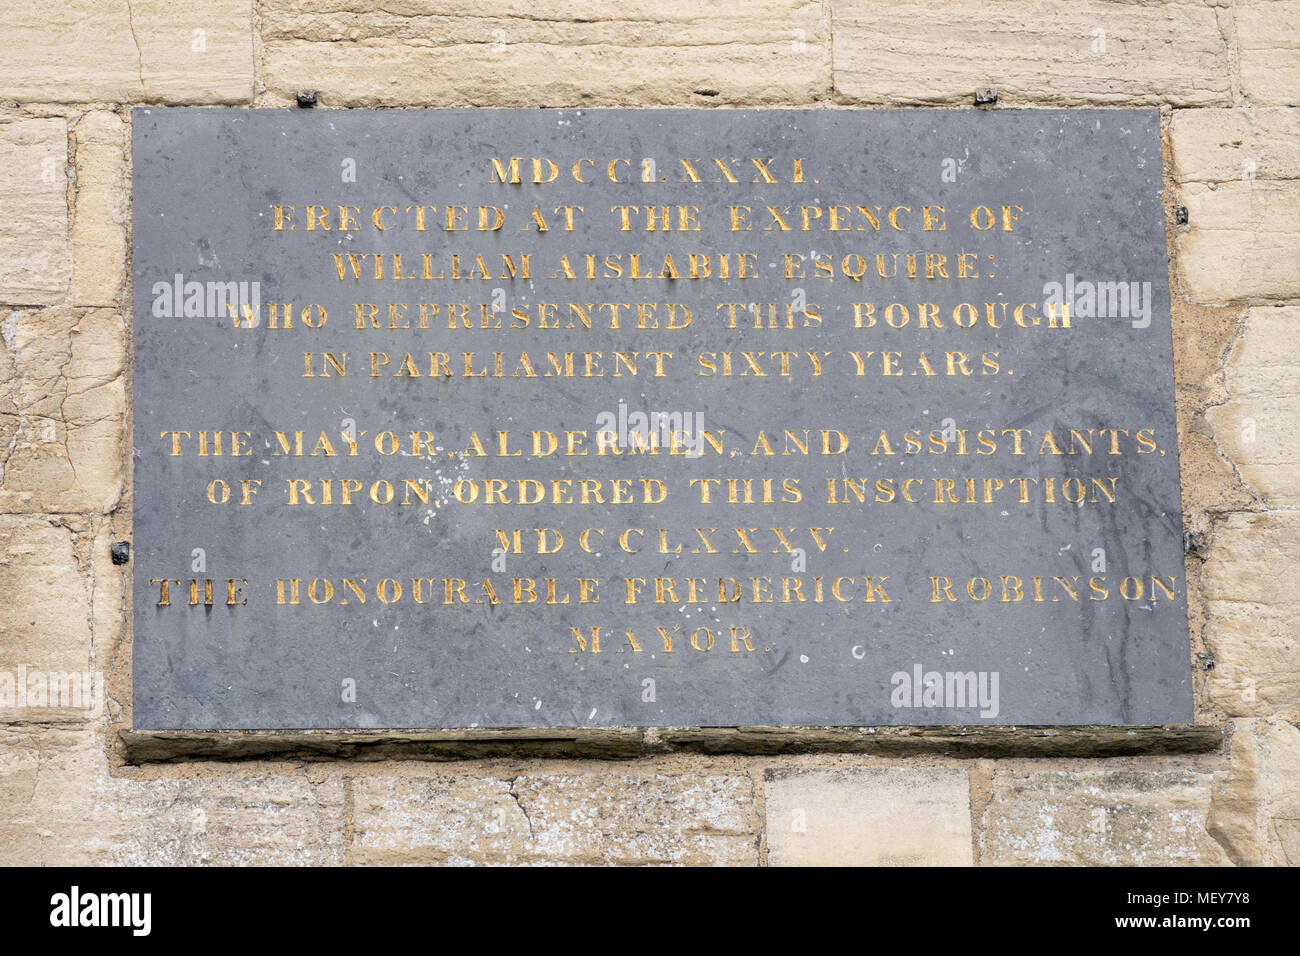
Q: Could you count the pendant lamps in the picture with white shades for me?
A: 0